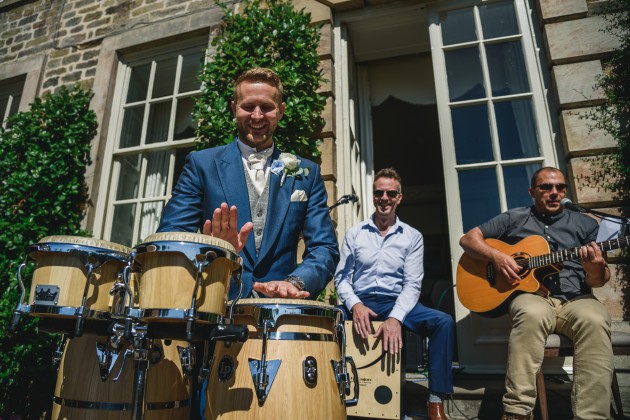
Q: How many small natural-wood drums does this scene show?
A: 2